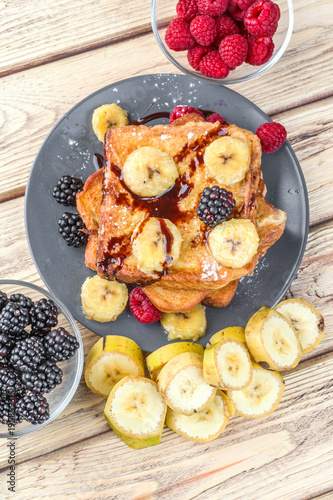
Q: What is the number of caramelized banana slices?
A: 7